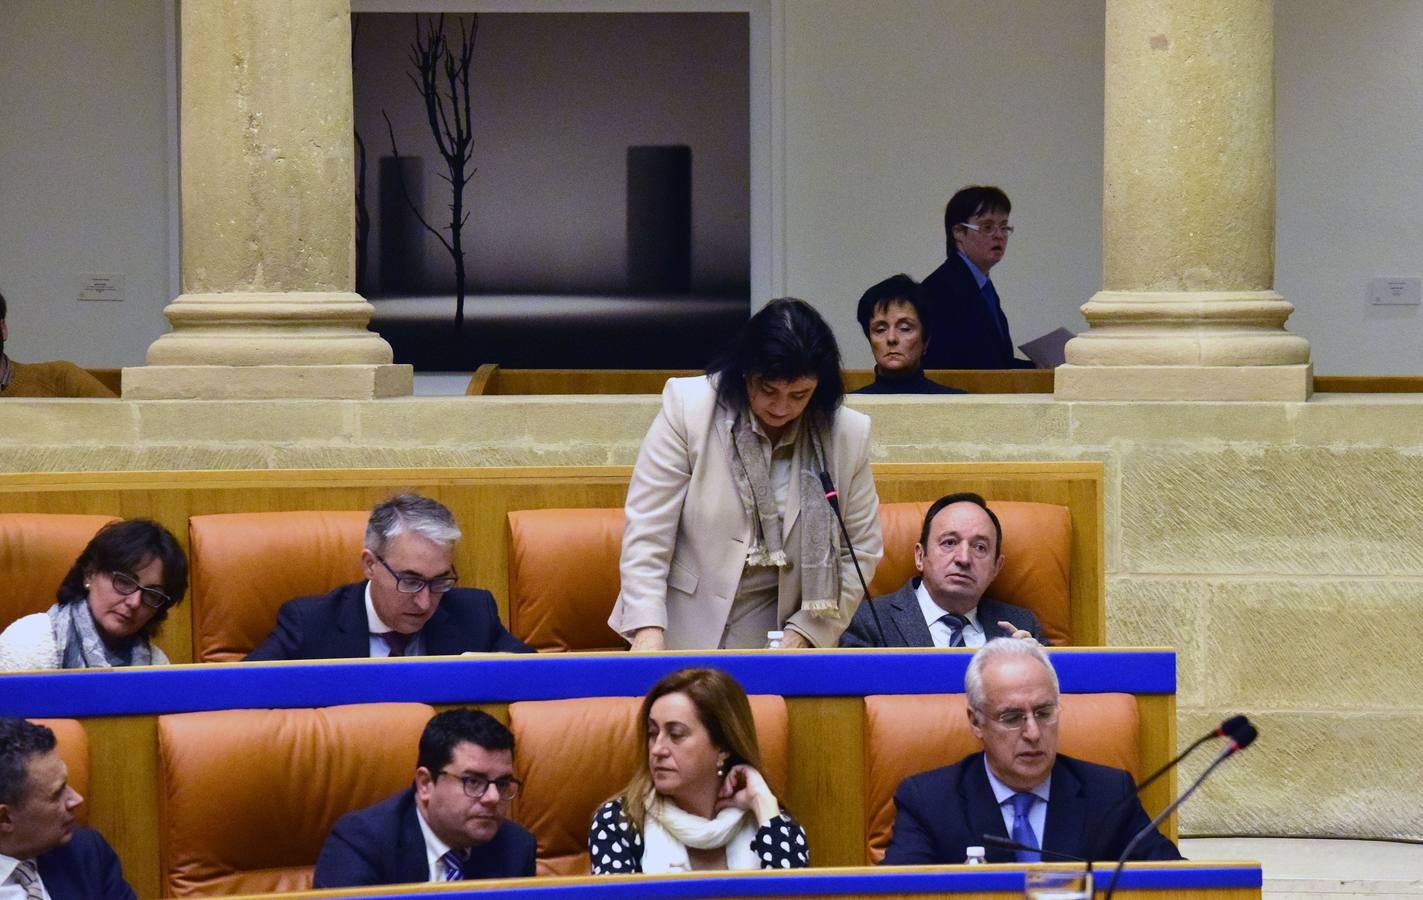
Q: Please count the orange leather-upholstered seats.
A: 8